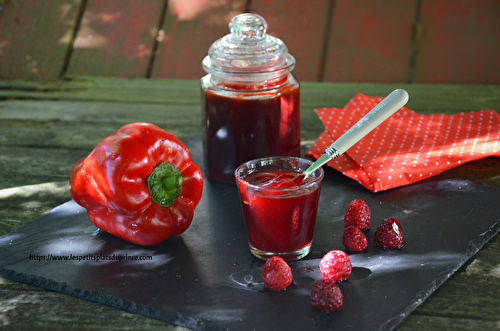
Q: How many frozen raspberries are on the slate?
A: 6